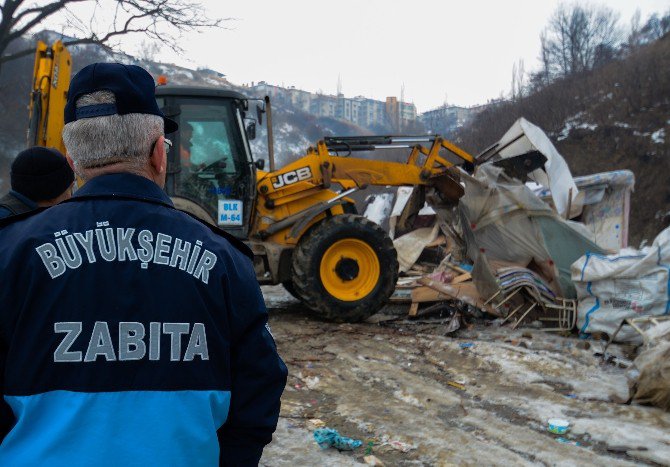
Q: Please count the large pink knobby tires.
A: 0